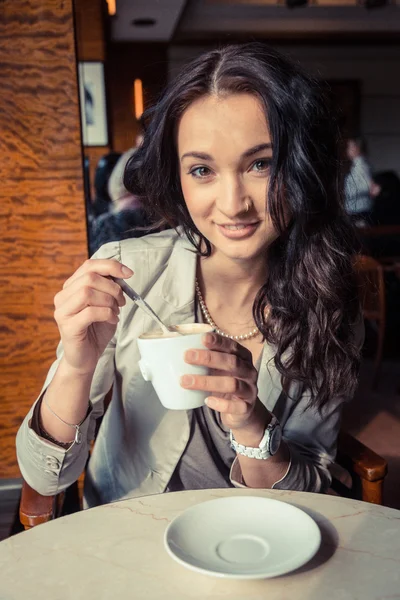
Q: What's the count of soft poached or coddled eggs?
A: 0